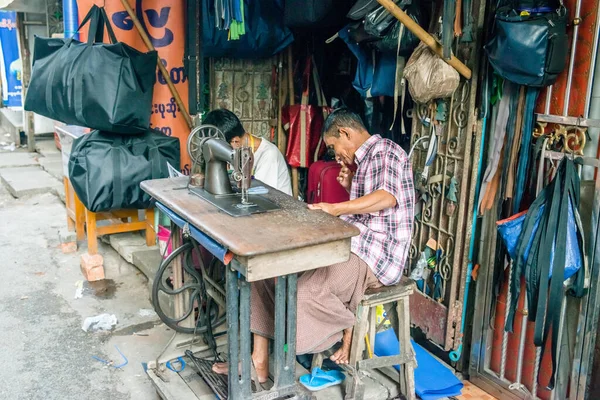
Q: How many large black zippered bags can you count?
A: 2